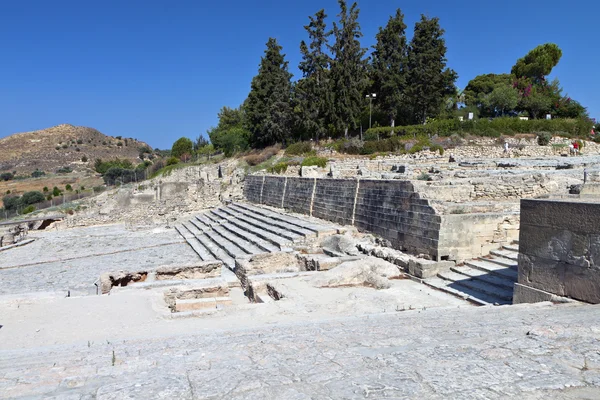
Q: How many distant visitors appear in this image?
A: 4